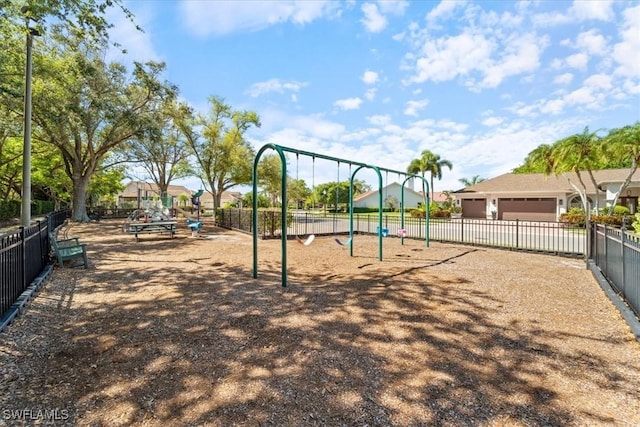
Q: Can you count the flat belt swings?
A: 2